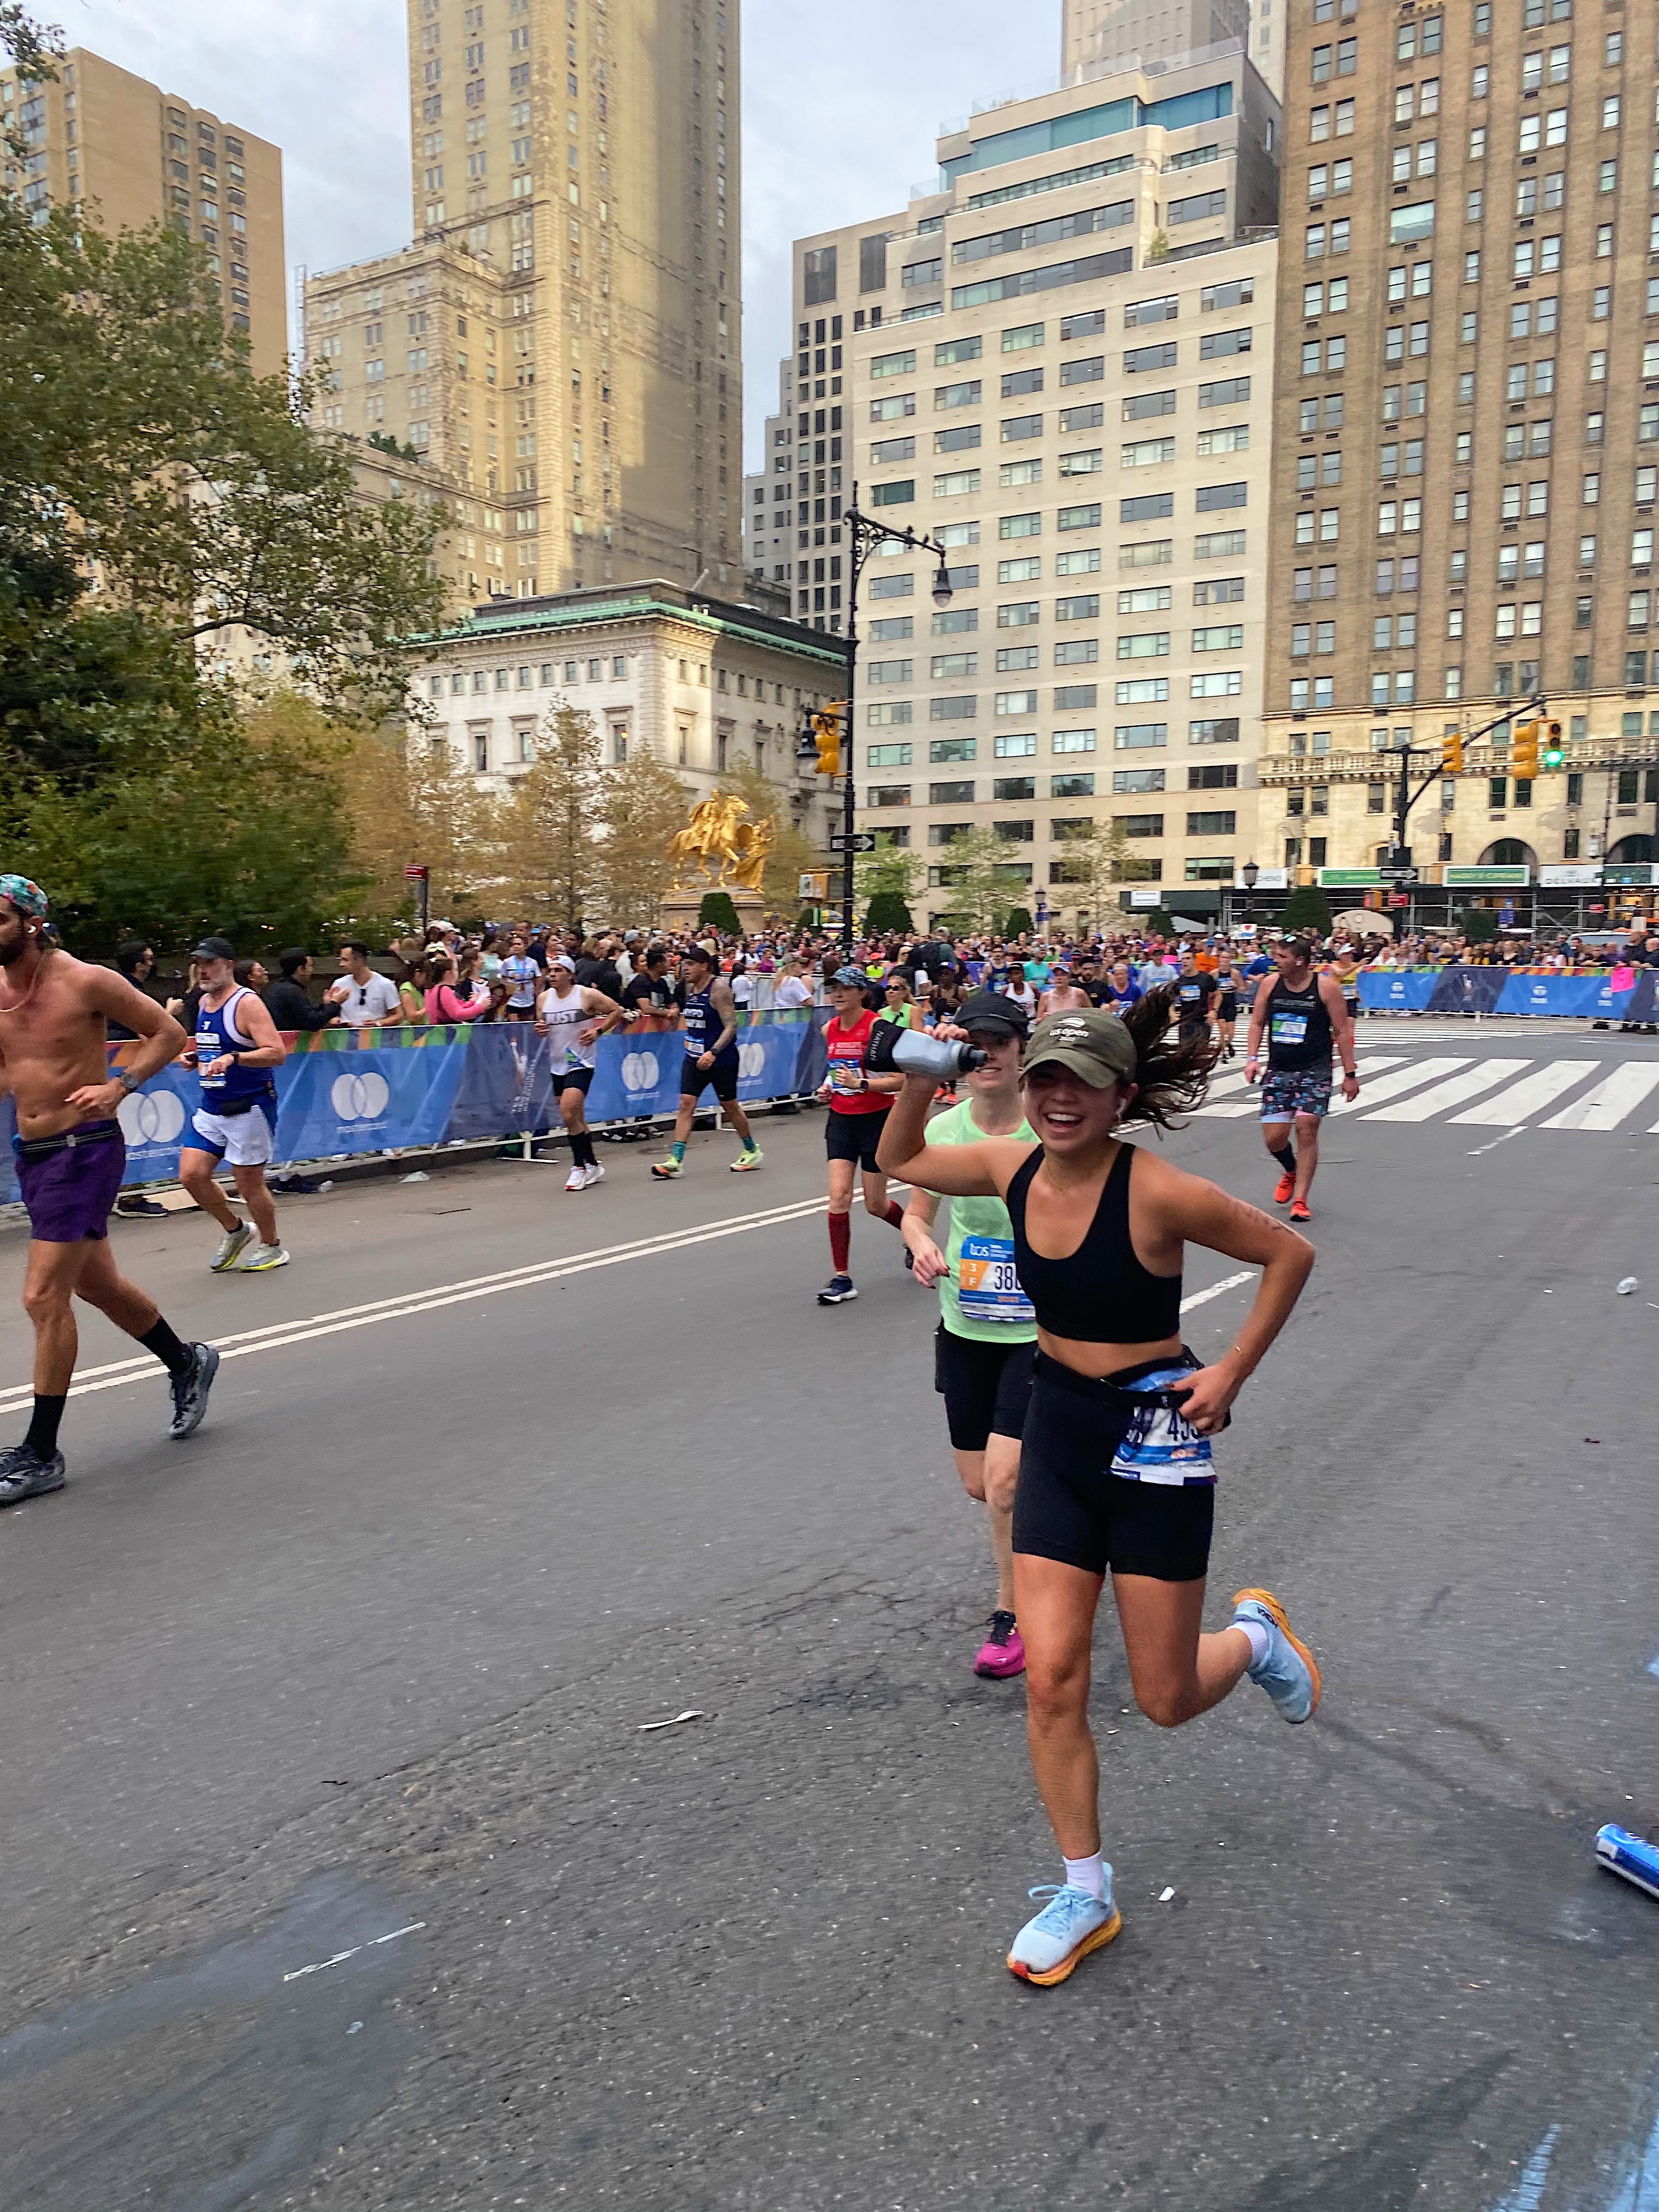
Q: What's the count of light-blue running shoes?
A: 2